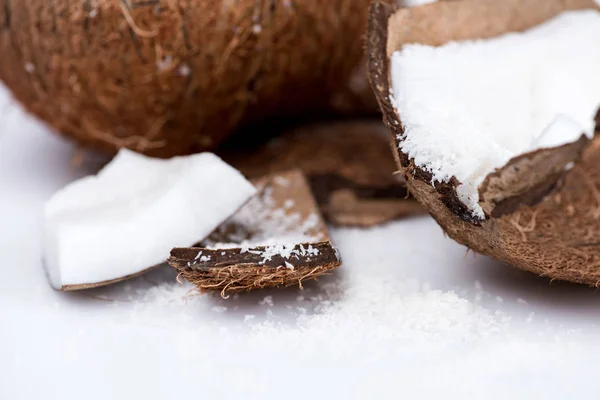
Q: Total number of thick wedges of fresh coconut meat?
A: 1